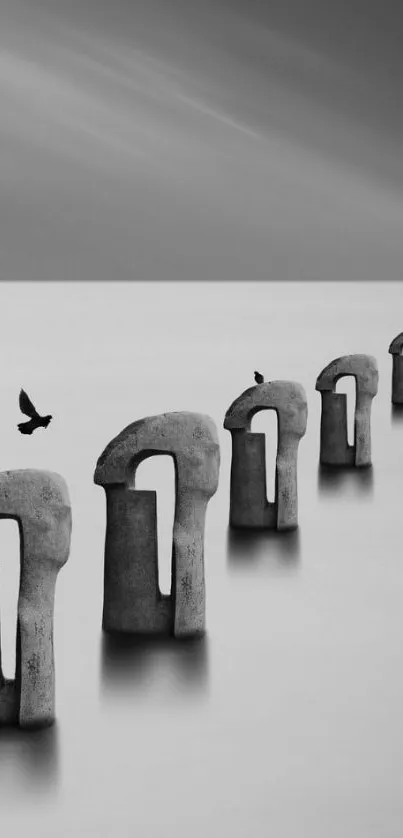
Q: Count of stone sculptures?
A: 5